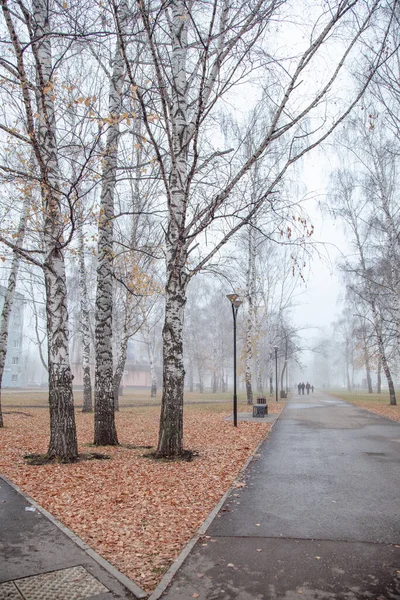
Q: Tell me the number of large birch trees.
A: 3